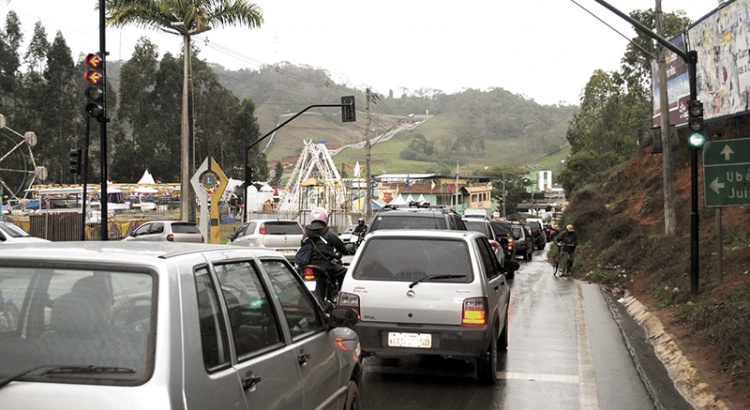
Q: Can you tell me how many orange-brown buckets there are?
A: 0